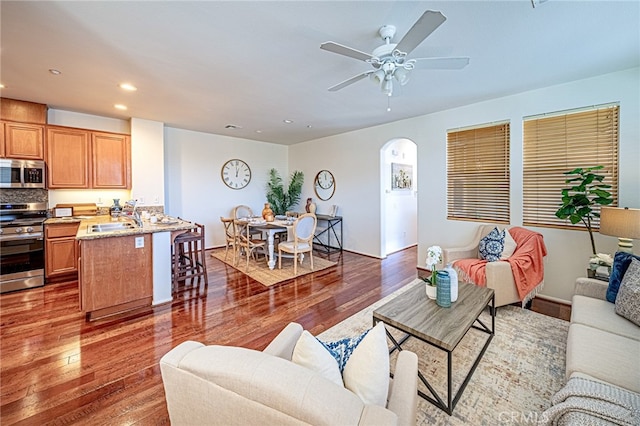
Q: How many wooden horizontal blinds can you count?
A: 2